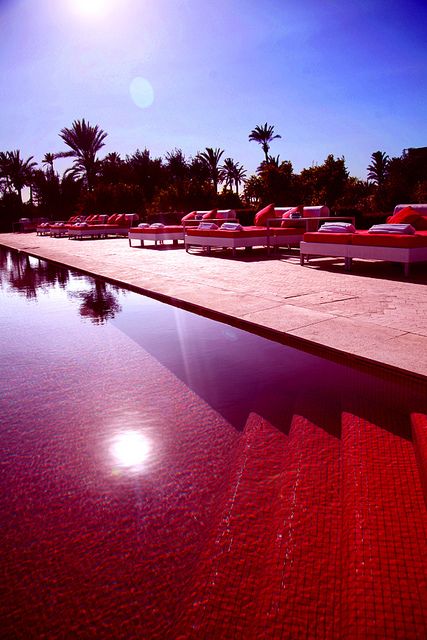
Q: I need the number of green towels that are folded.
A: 0